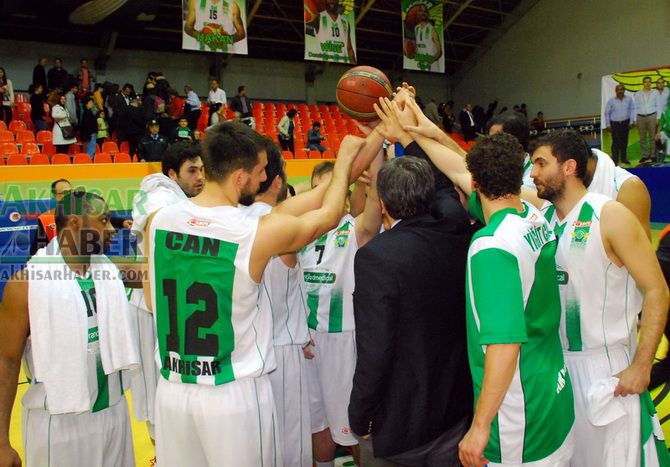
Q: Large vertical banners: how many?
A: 3